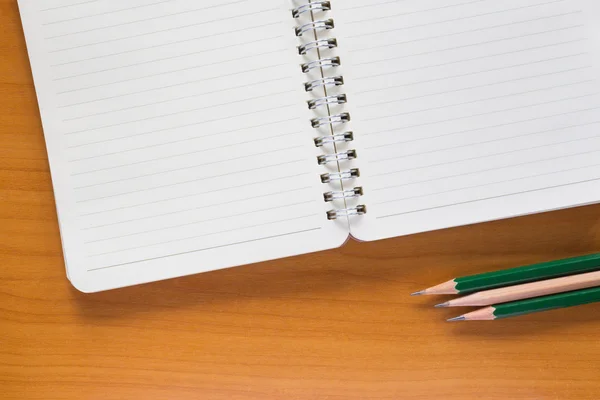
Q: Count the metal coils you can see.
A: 12